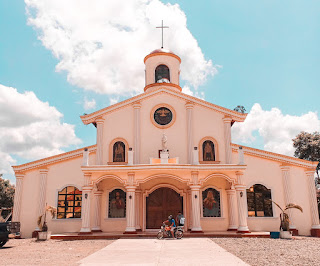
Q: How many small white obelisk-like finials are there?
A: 4